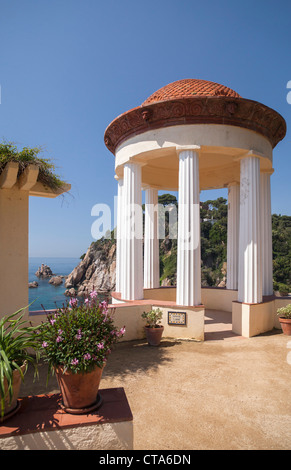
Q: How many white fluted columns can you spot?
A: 7